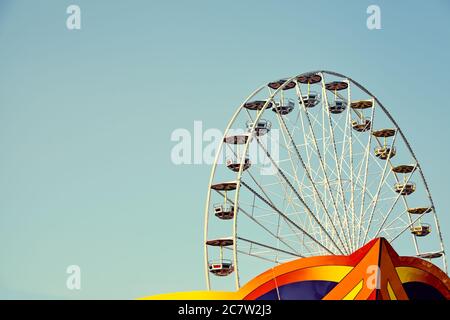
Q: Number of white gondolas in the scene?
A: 11